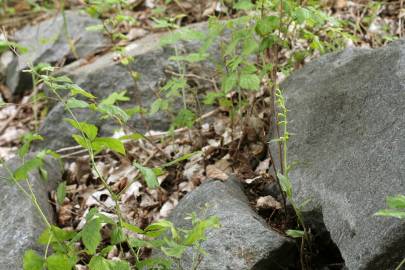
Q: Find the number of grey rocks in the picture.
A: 5